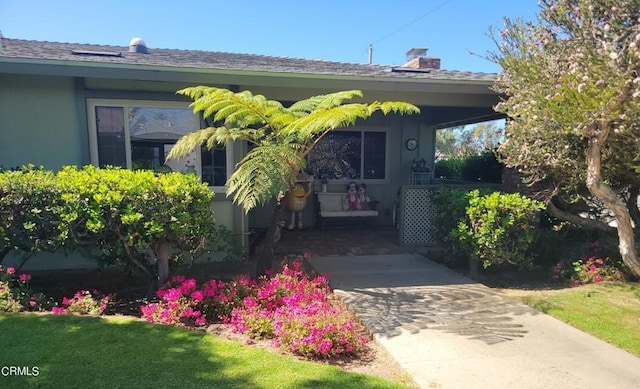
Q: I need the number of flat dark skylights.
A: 2